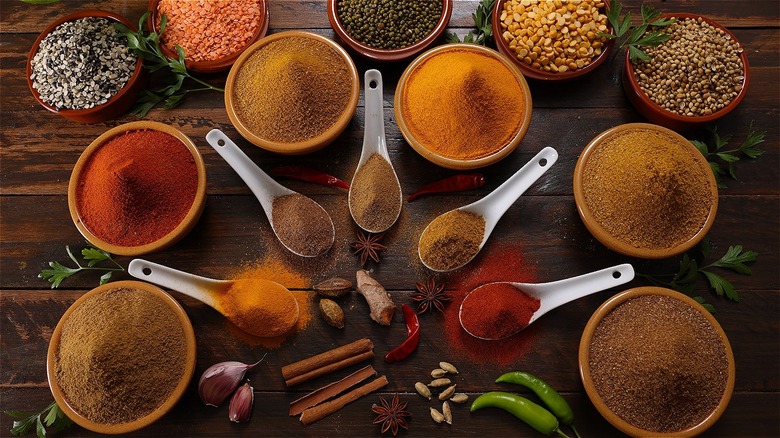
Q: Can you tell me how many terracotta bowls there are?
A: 11